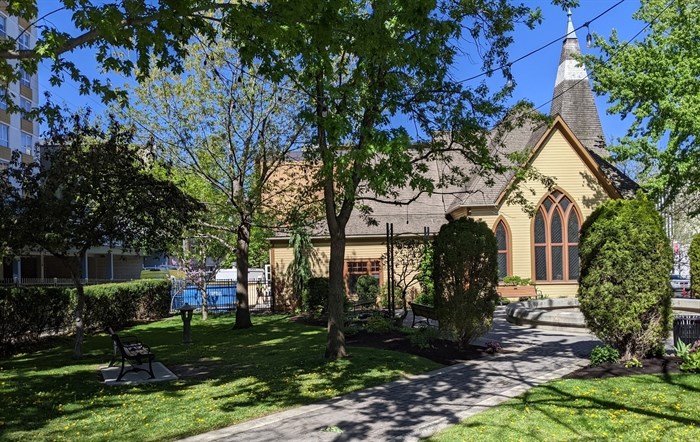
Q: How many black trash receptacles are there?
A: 1